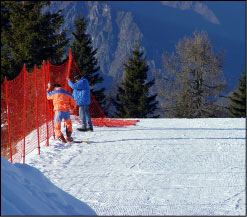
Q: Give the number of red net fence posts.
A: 6